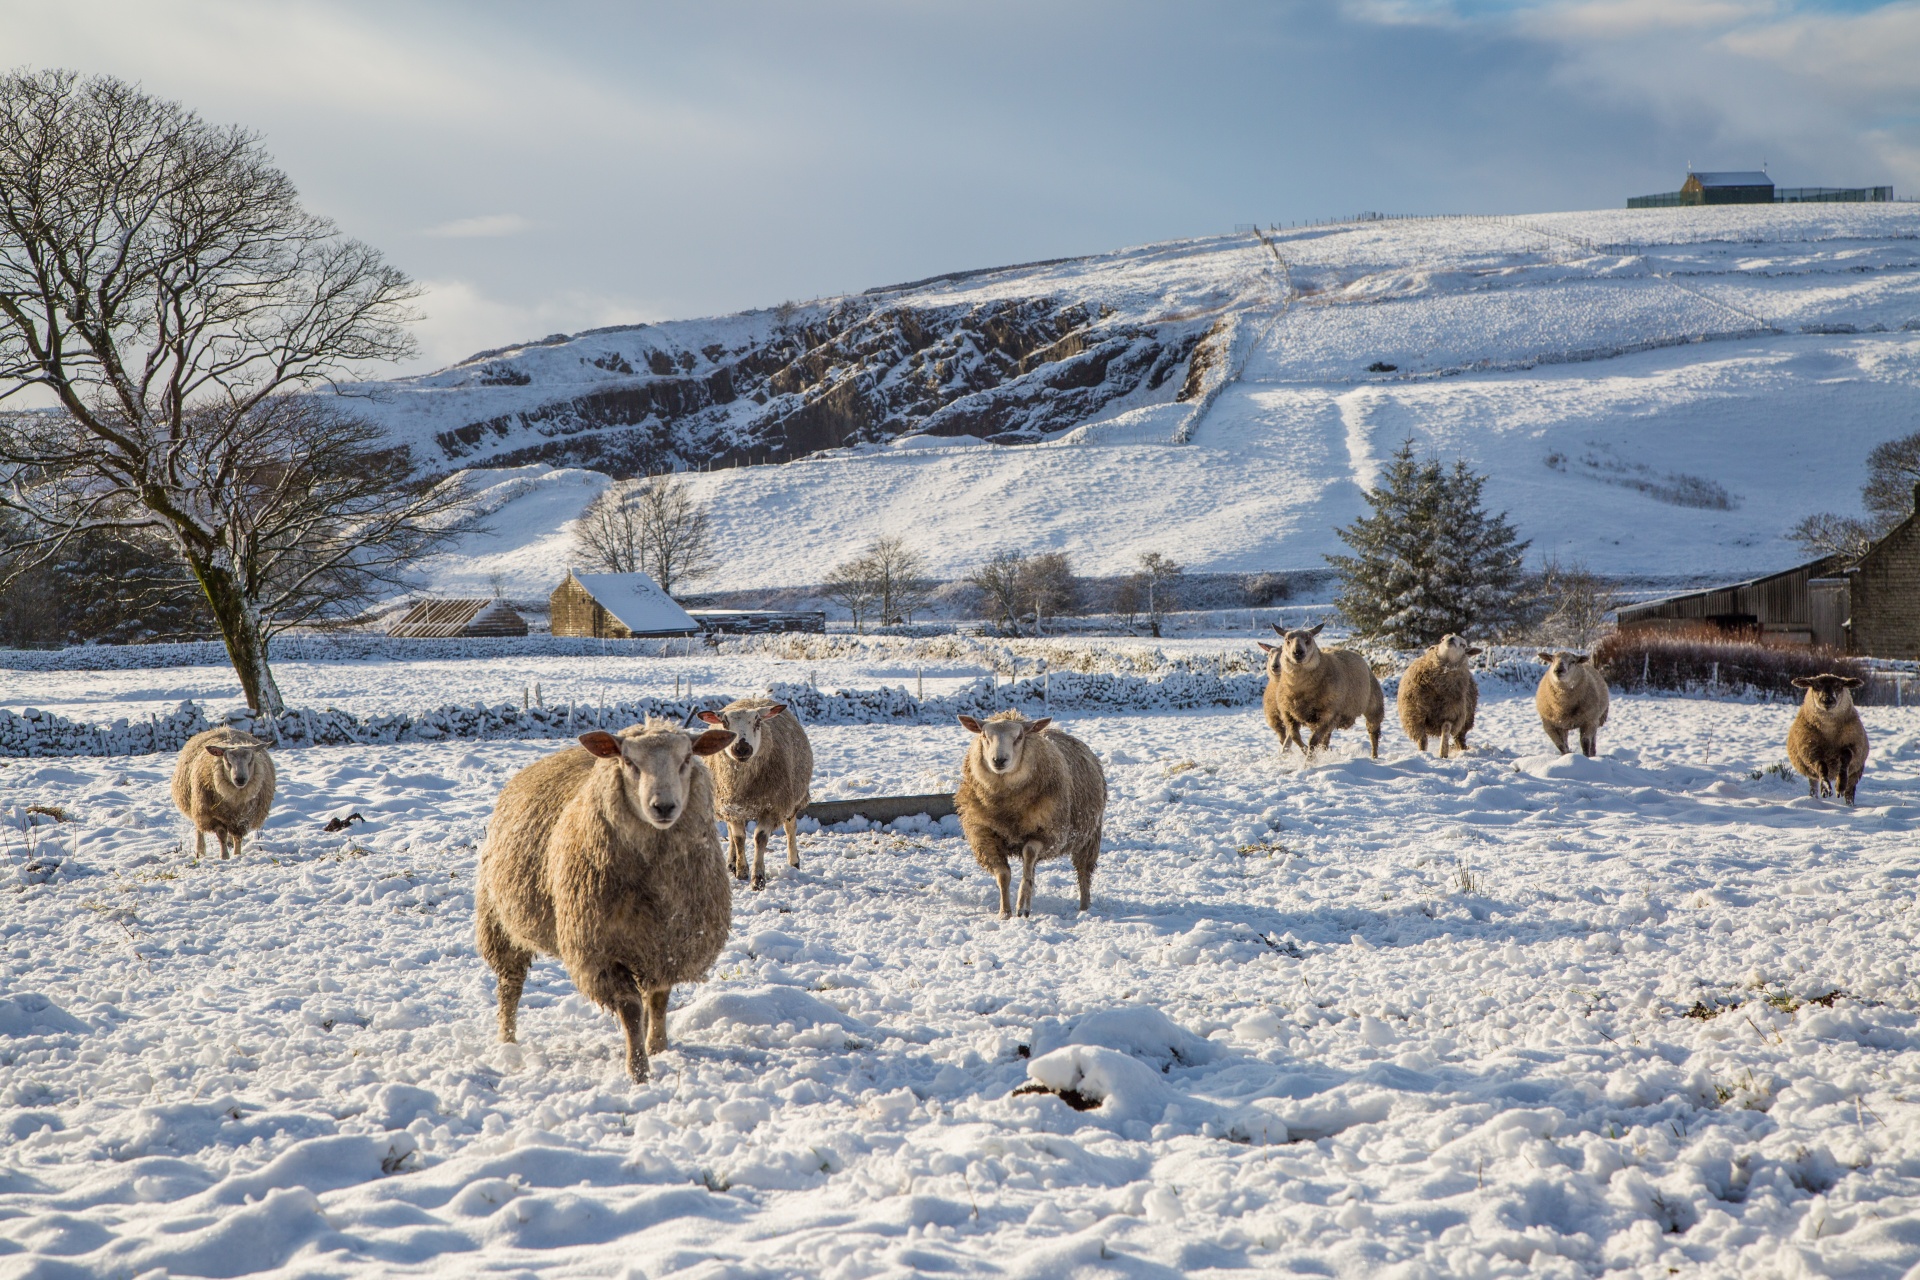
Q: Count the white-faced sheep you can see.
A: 8